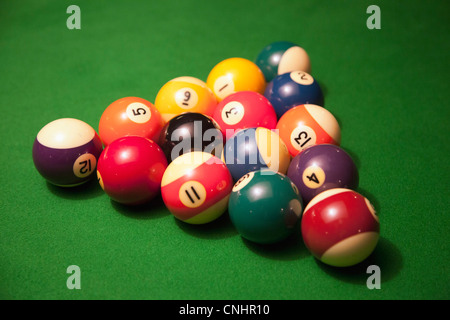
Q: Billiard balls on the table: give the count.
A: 15